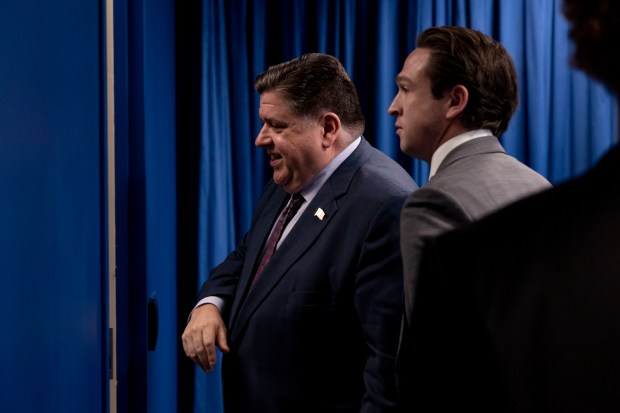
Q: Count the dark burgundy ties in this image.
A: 1